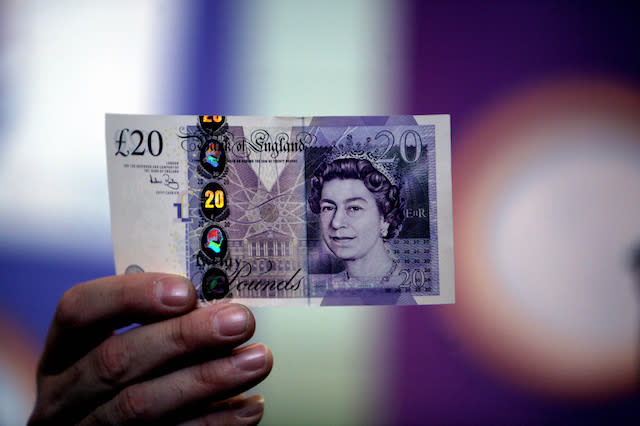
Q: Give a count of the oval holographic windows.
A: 5